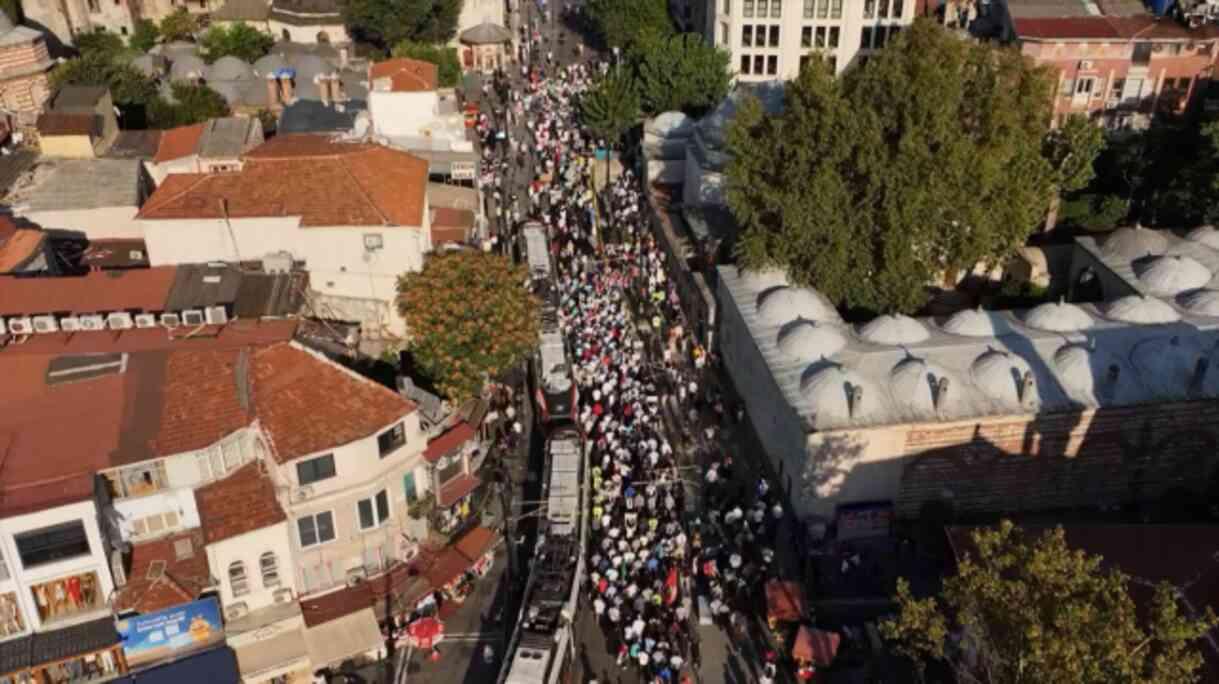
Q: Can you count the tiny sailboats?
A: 0